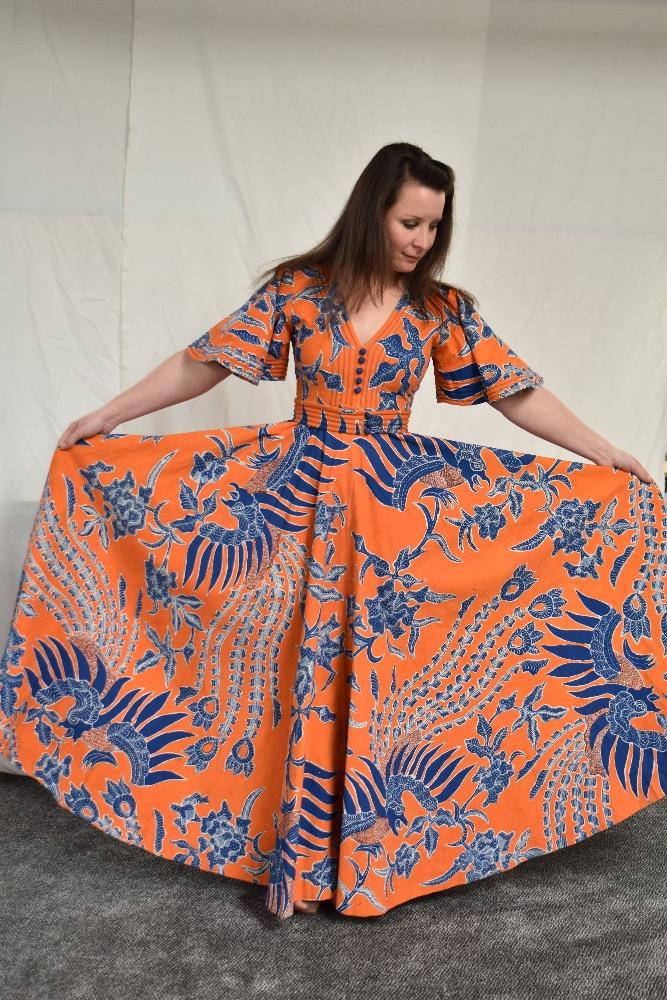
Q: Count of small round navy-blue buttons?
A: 5